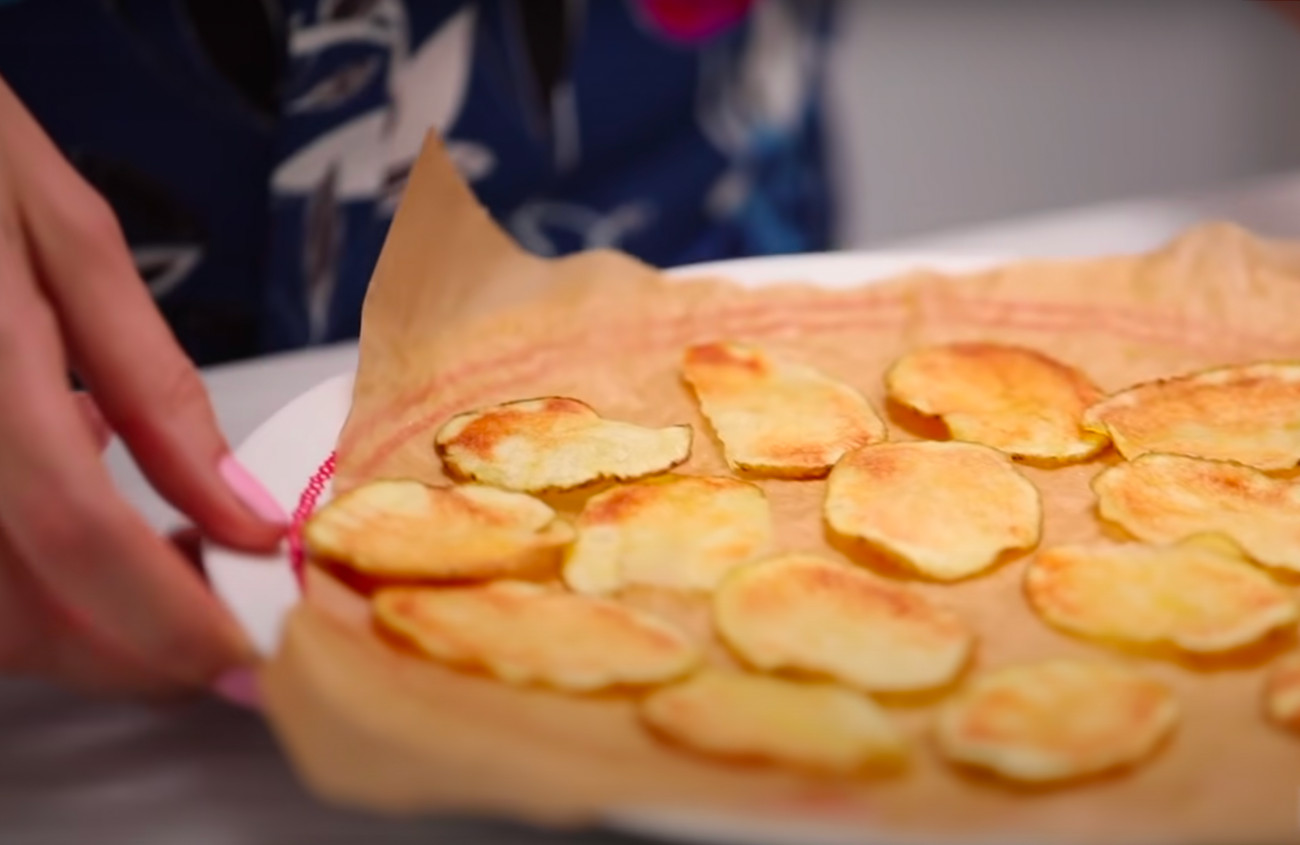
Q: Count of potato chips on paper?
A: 14